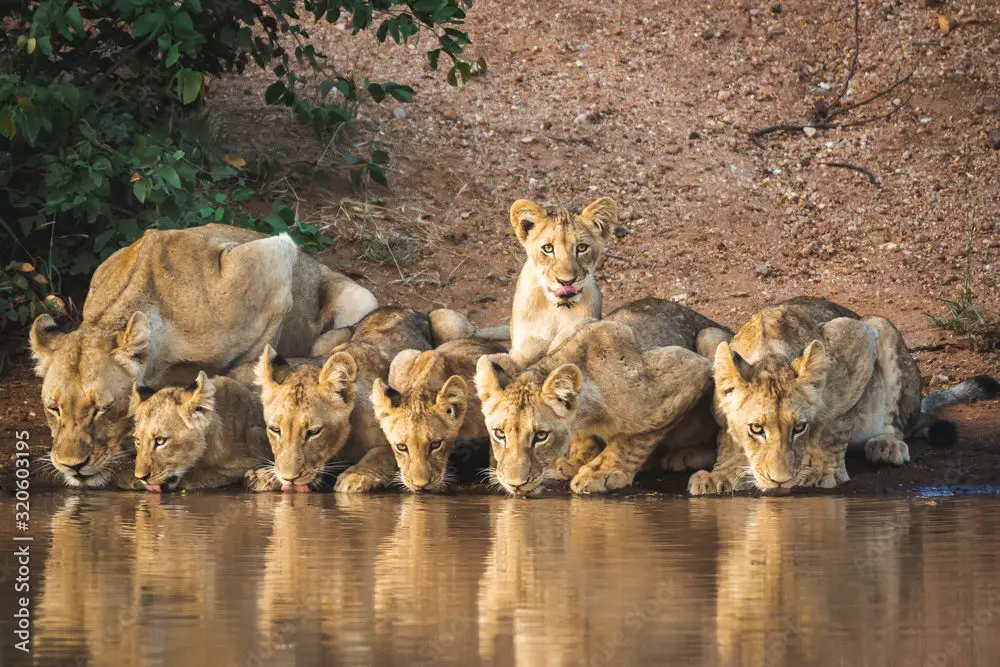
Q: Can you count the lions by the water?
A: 7